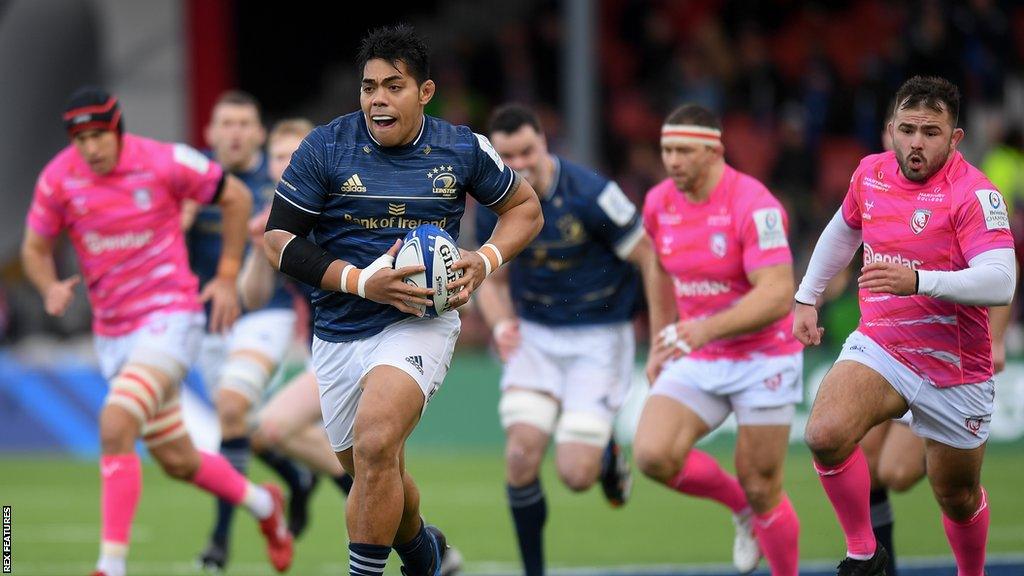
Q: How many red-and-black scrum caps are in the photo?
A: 1